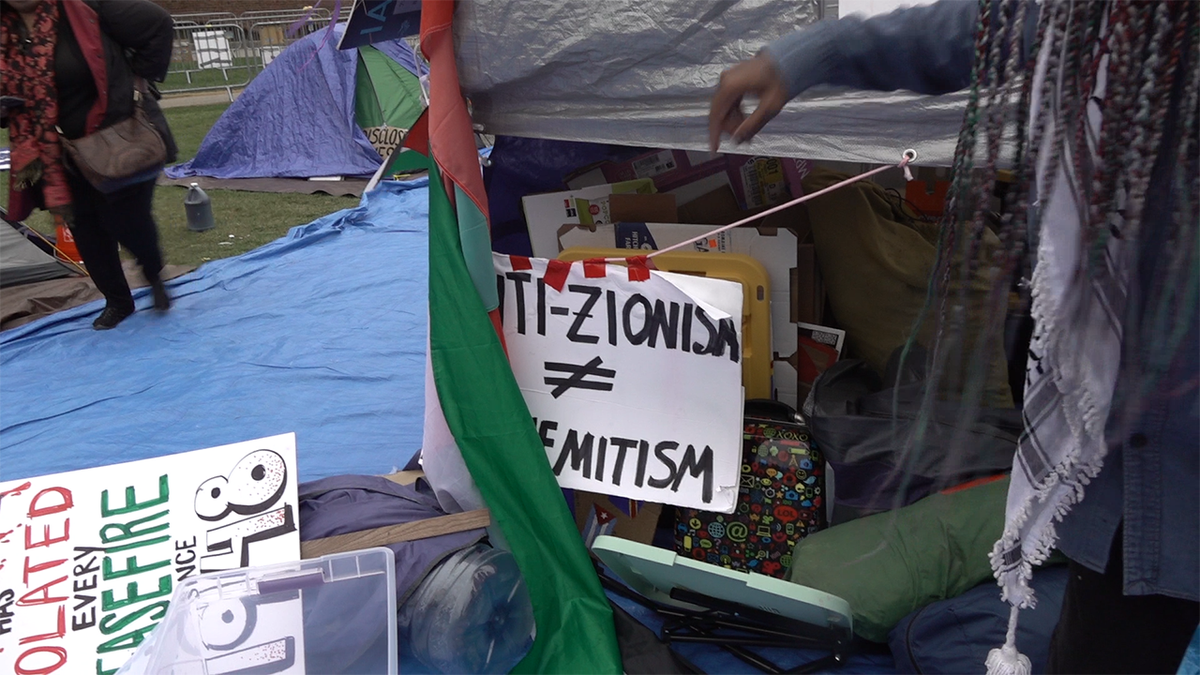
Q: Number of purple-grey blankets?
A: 1